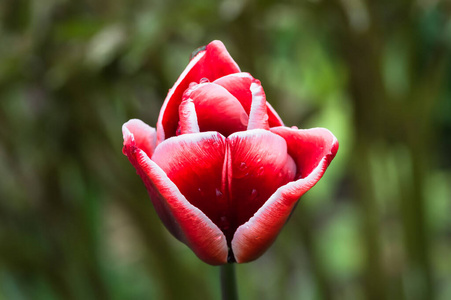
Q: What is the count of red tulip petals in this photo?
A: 6